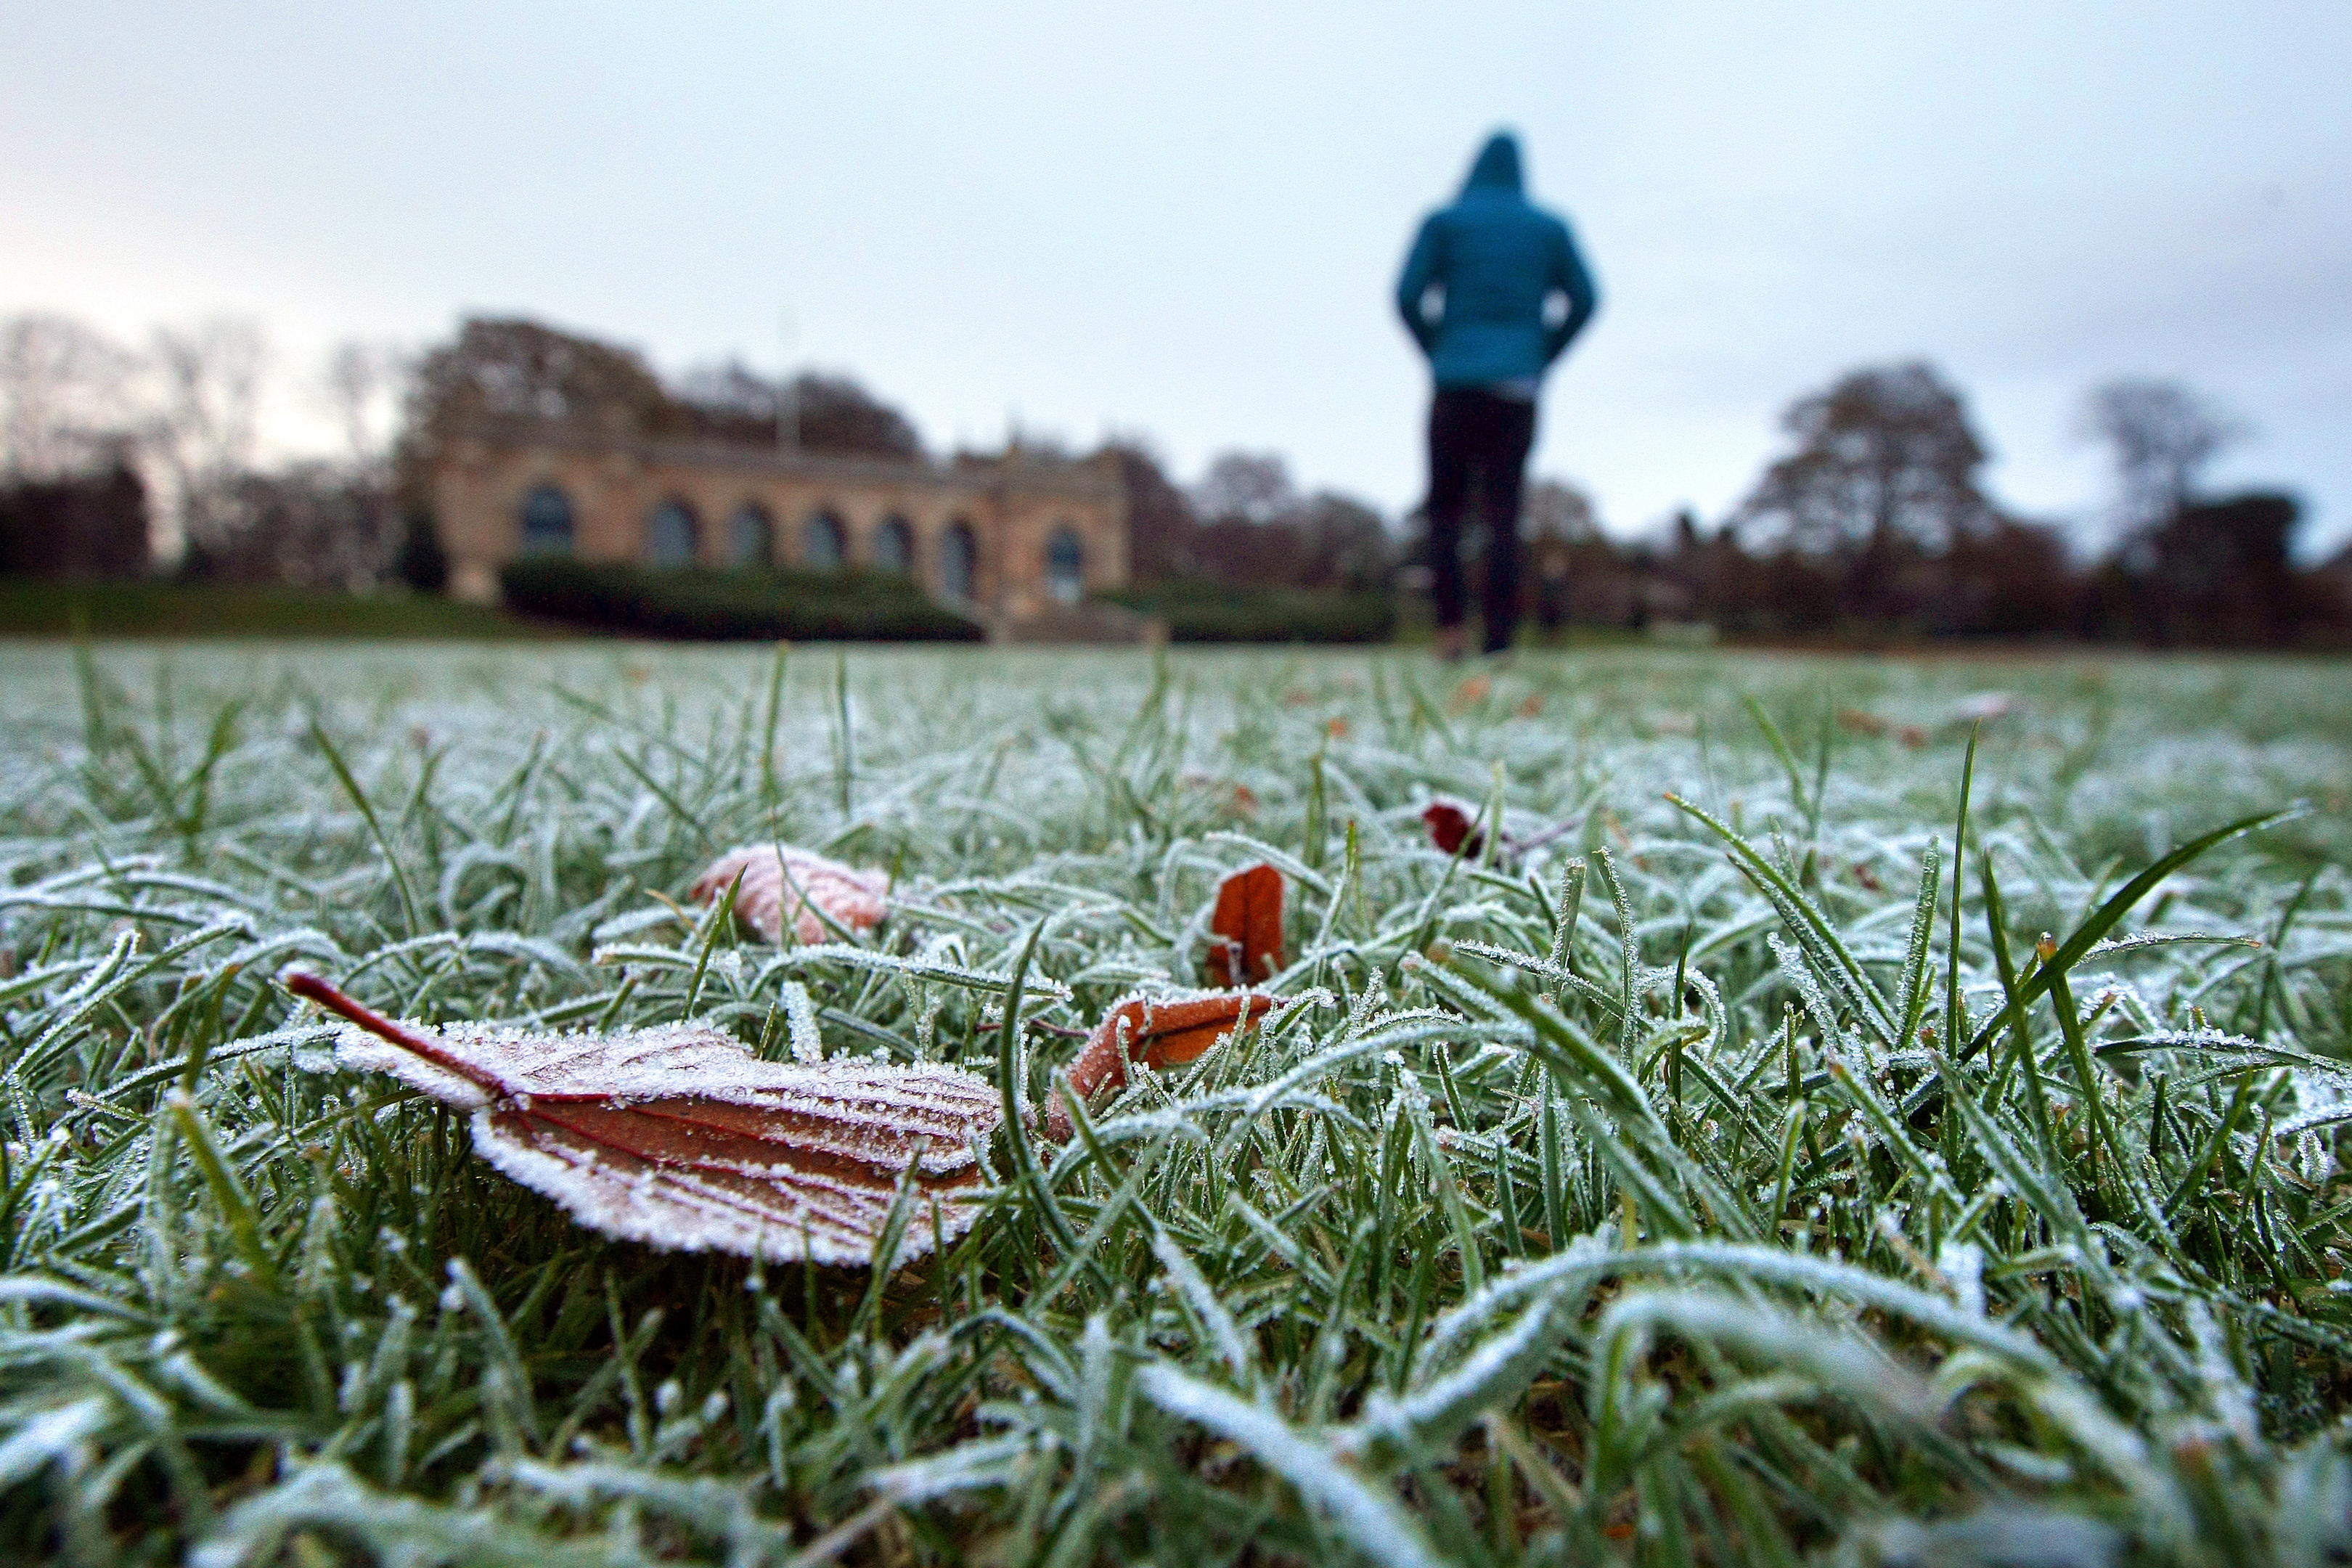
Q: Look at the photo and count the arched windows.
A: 7